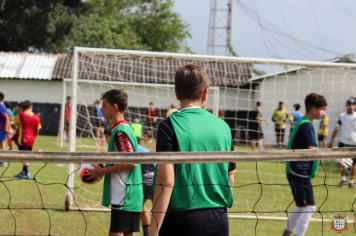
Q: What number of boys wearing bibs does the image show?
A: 3